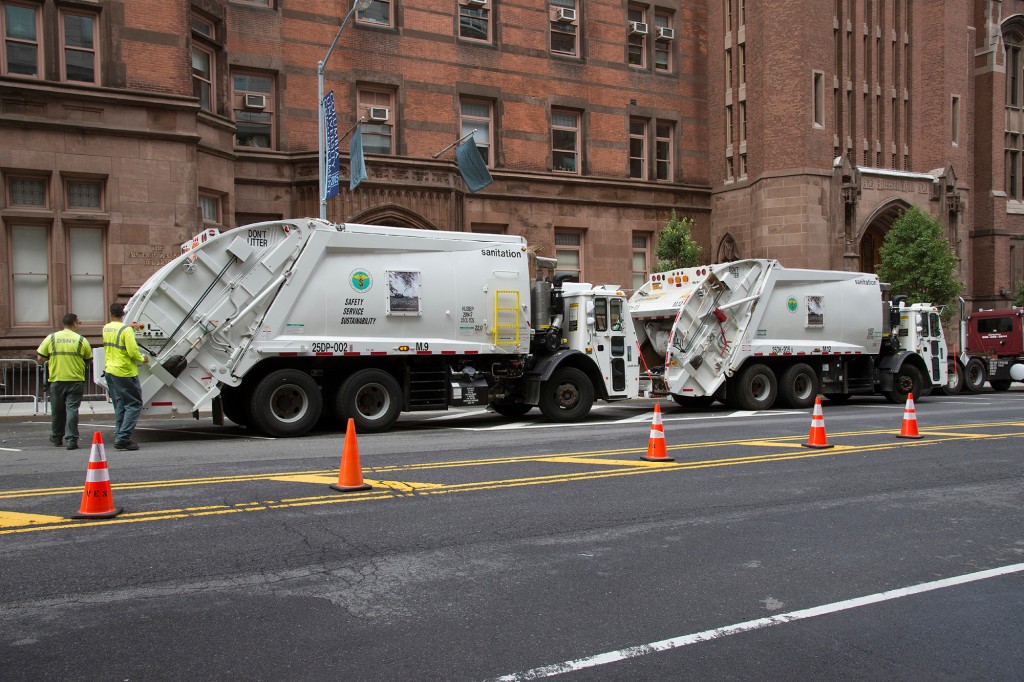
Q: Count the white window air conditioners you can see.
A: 6